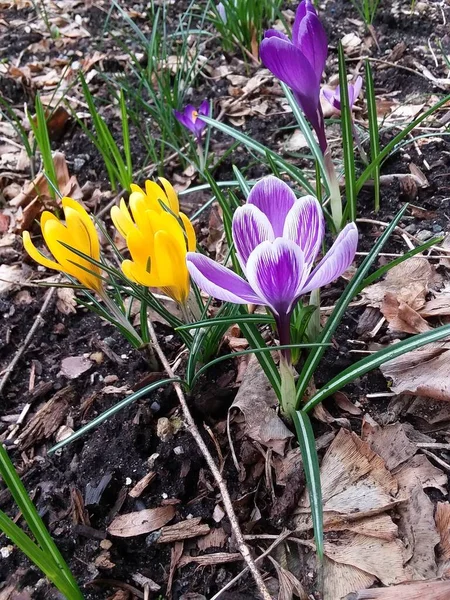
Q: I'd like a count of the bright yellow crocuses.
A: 3